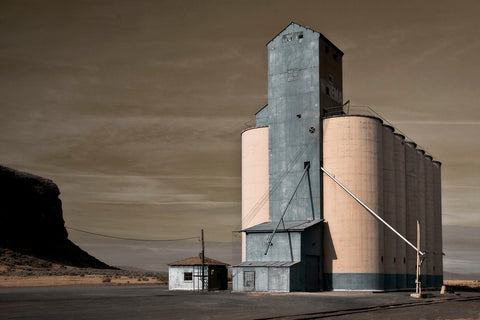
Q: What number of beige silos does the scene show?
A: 8